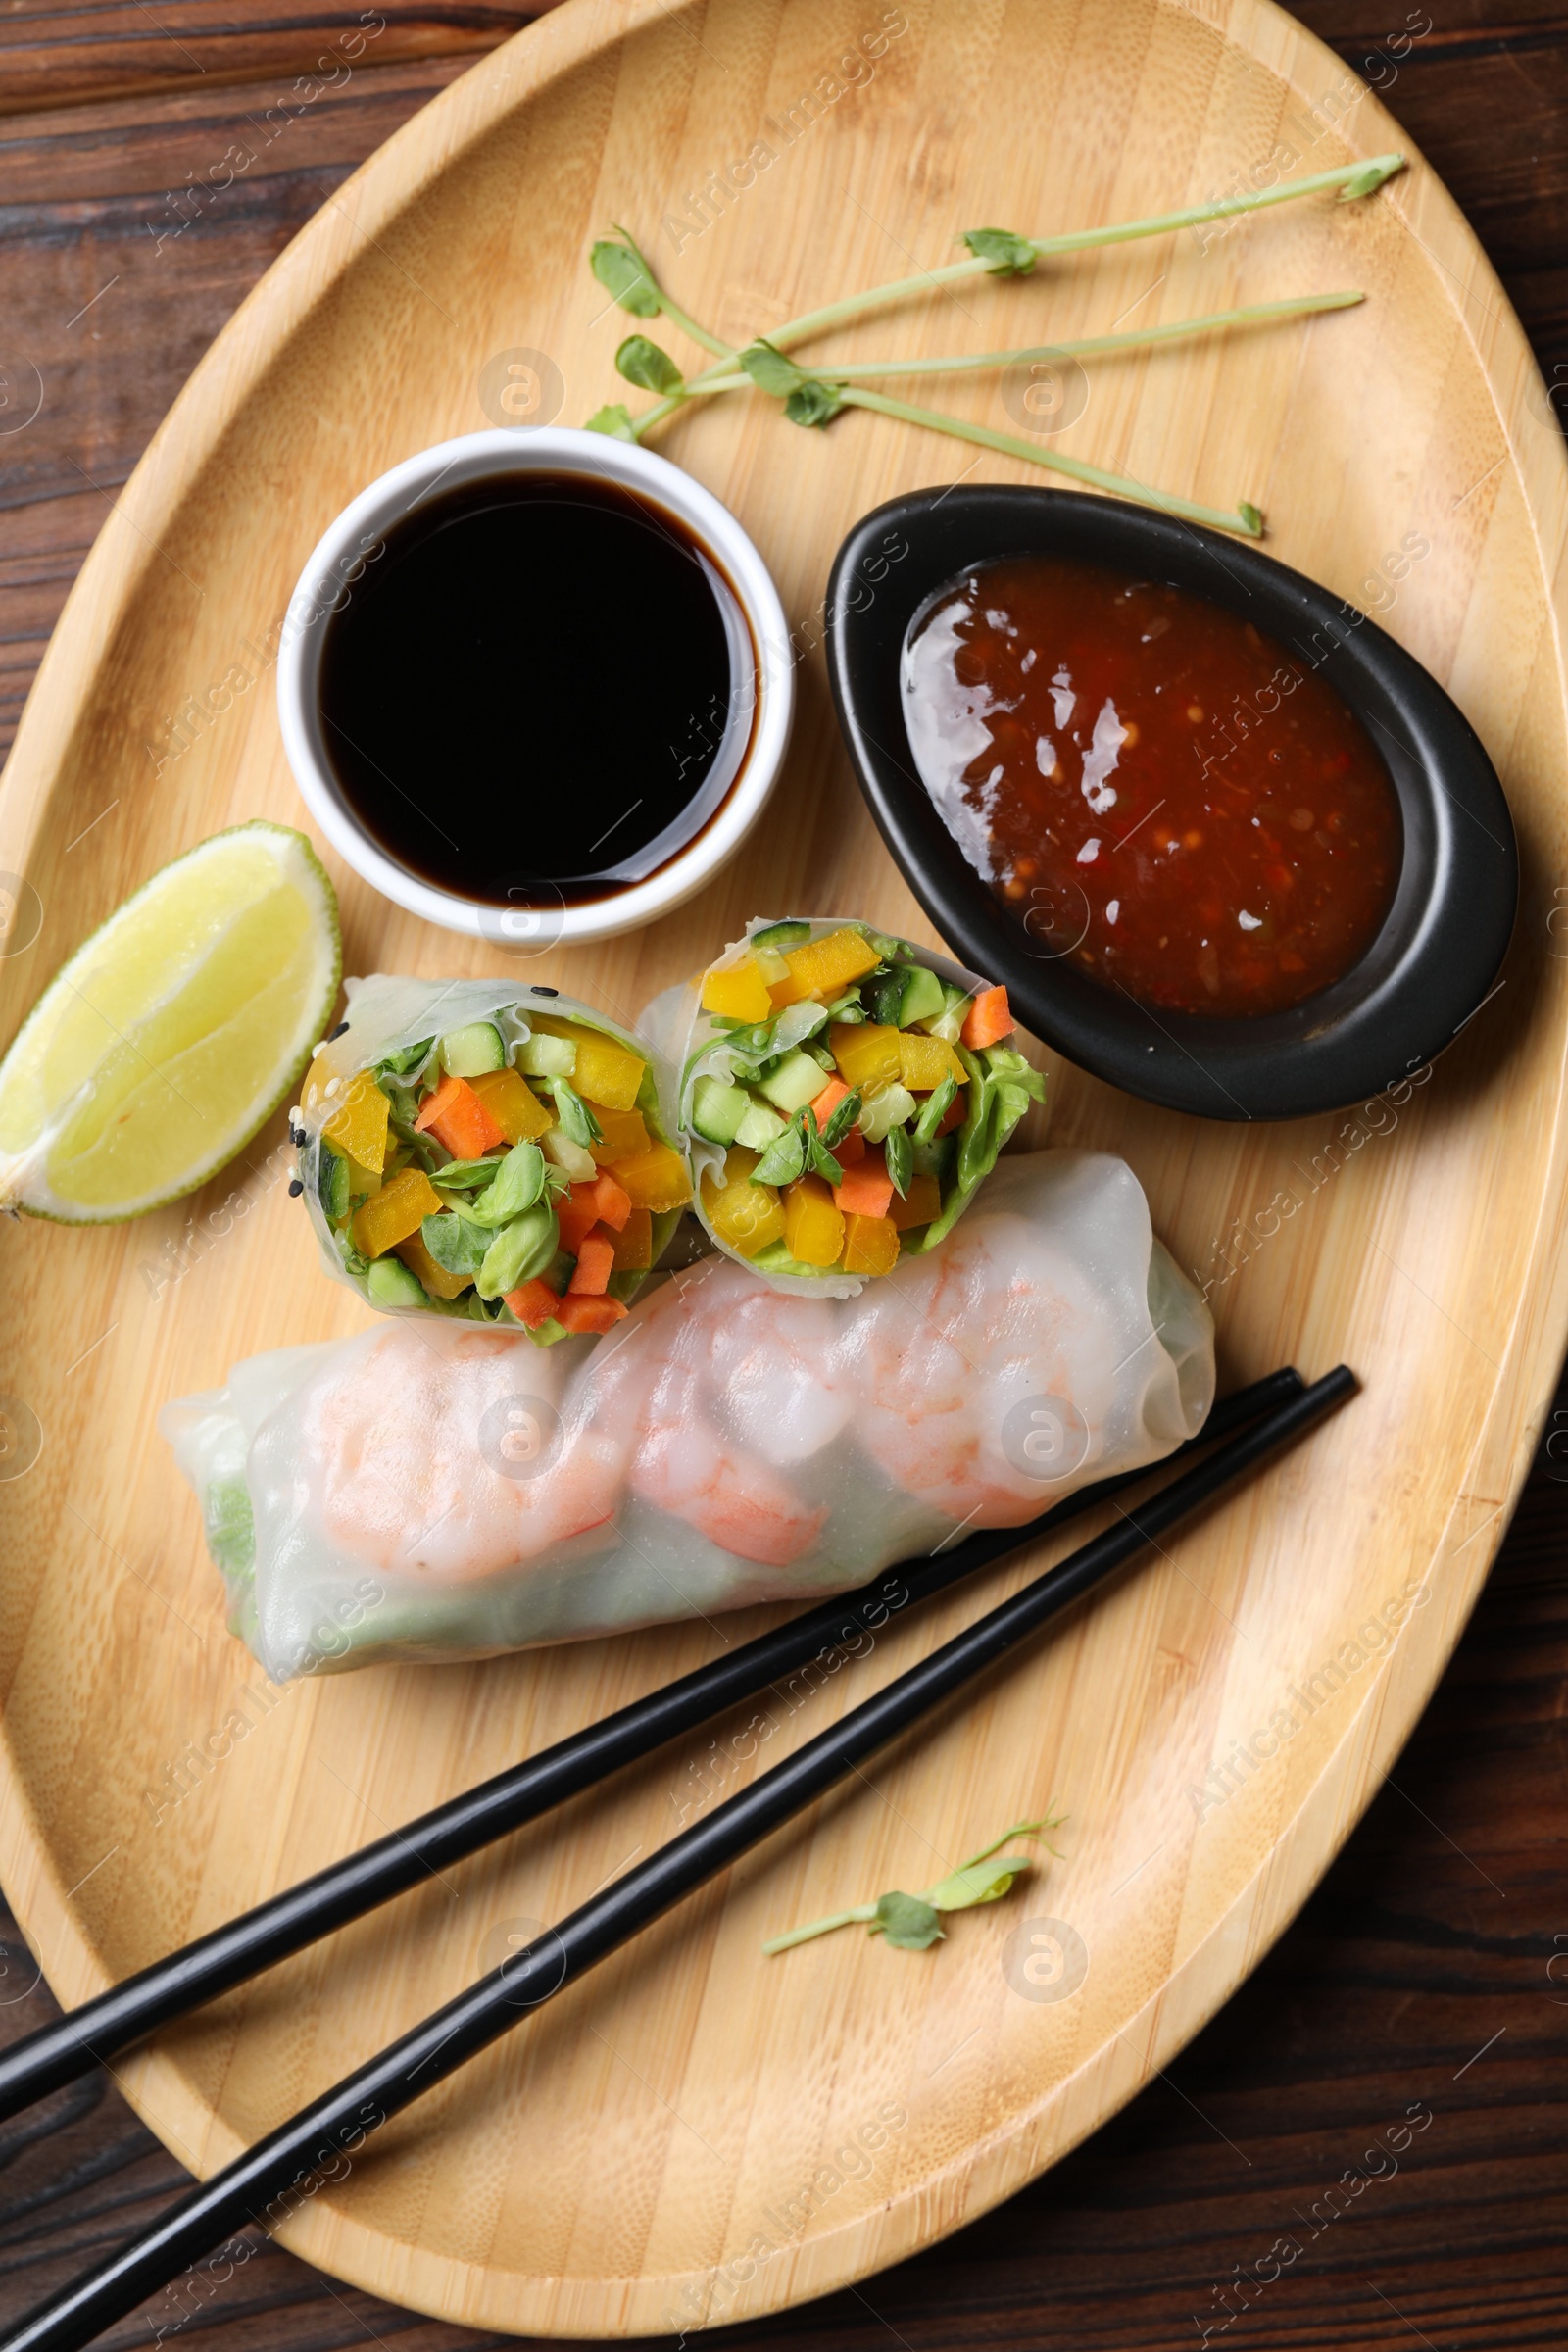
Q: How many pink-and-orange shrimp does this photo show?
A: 3